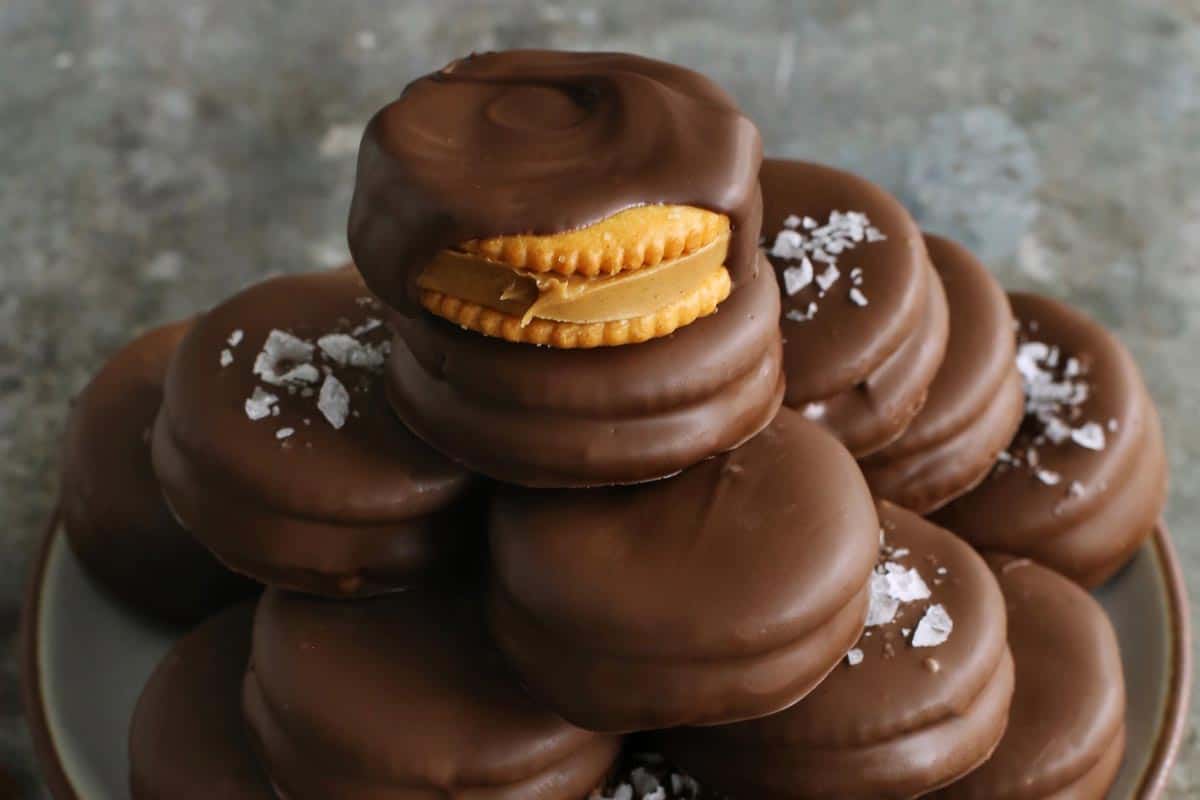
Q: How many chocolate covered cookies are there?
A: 13